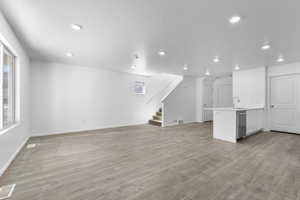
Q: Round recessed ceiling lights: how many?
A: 11